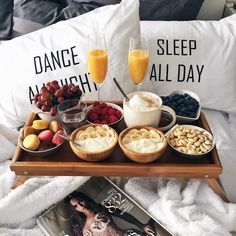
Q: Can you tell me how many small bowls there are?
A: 7